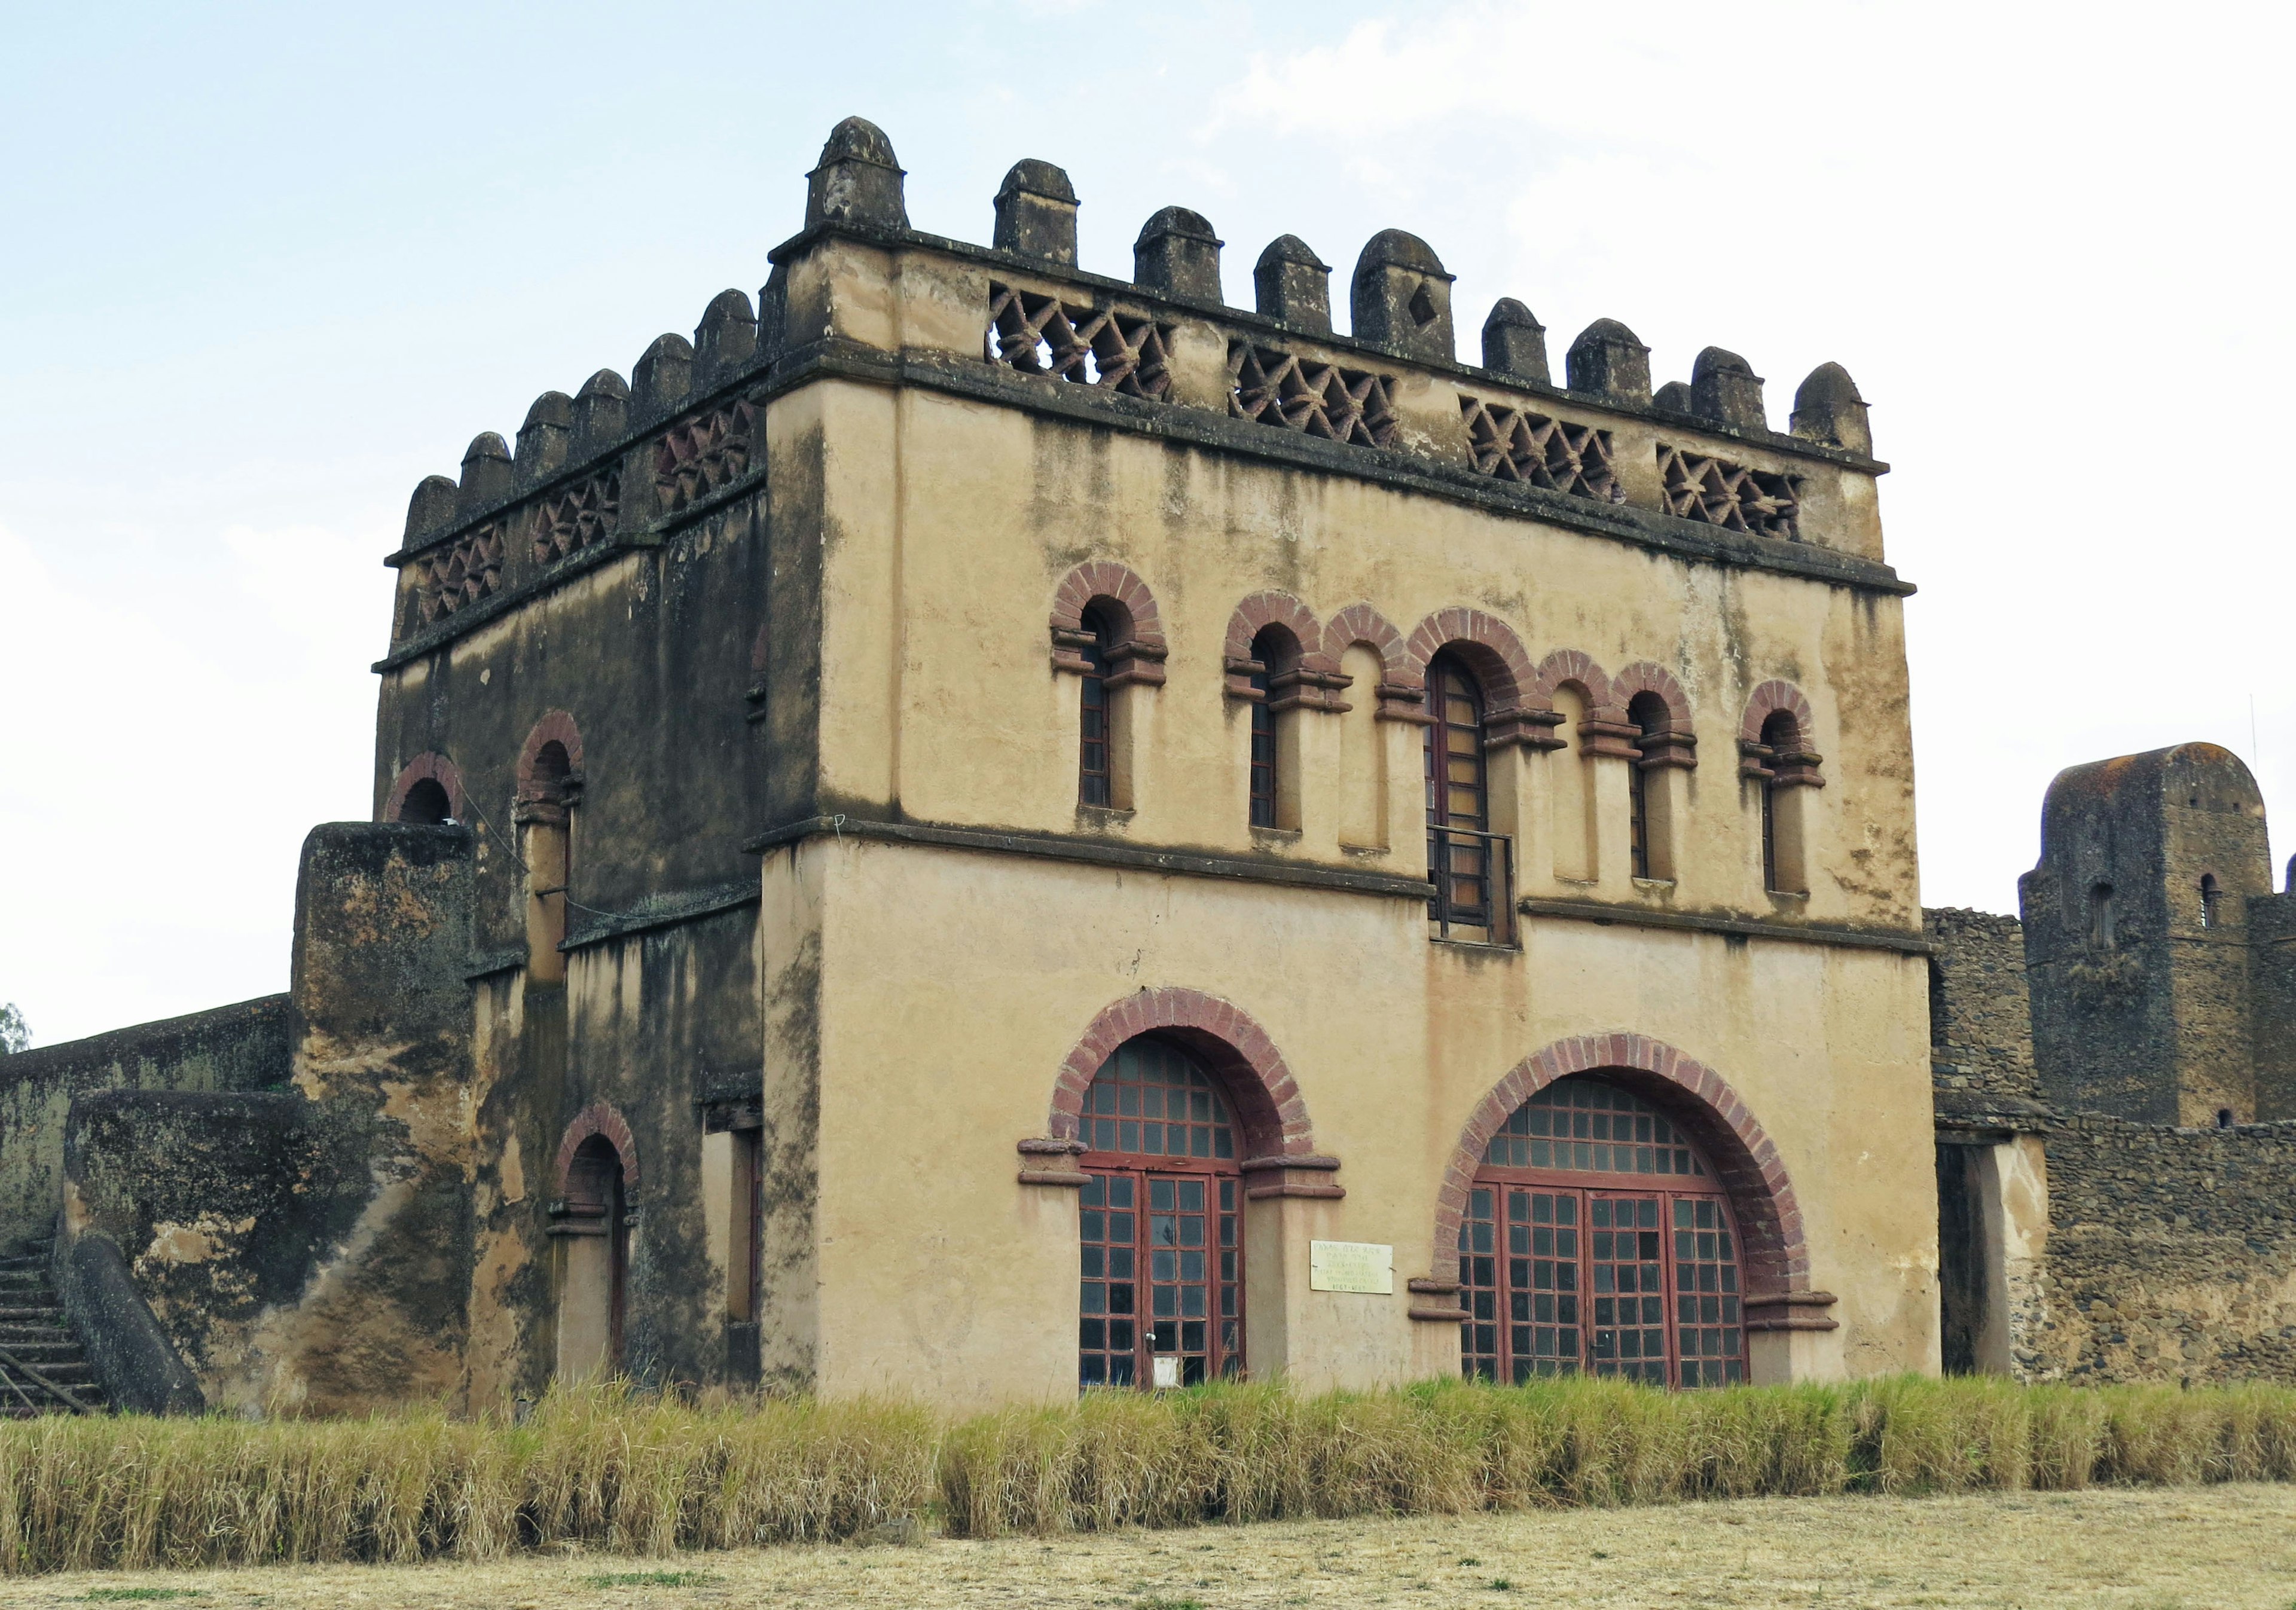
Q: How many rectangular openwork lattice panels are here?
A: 7